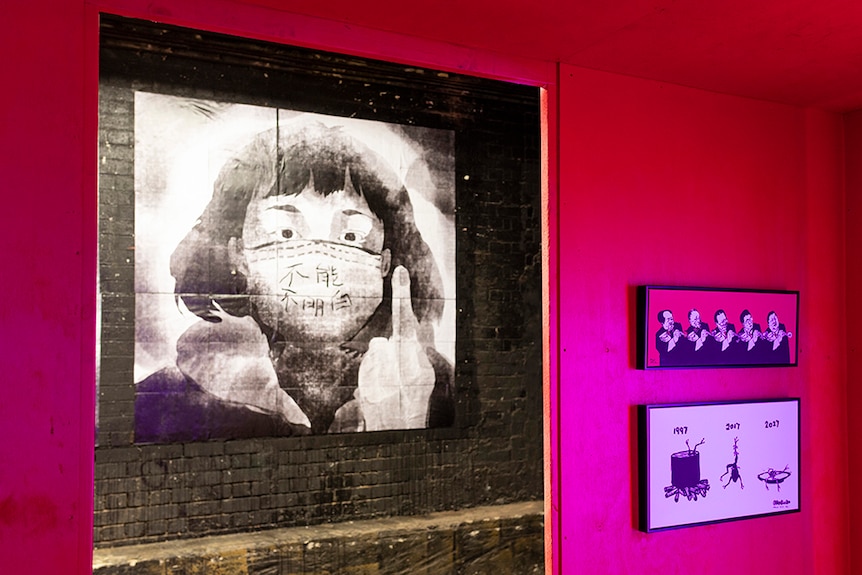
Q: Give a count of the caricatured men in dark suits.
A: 5